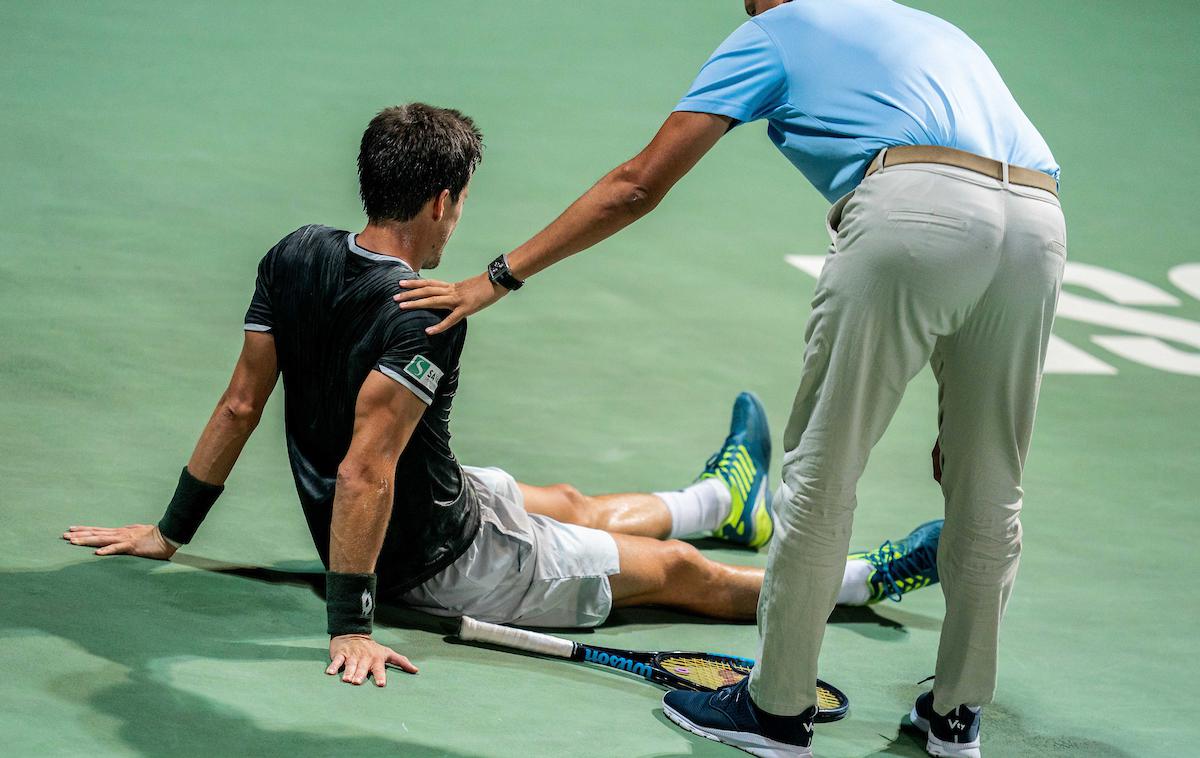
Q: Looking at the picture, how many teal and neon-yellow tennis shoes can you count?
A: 2